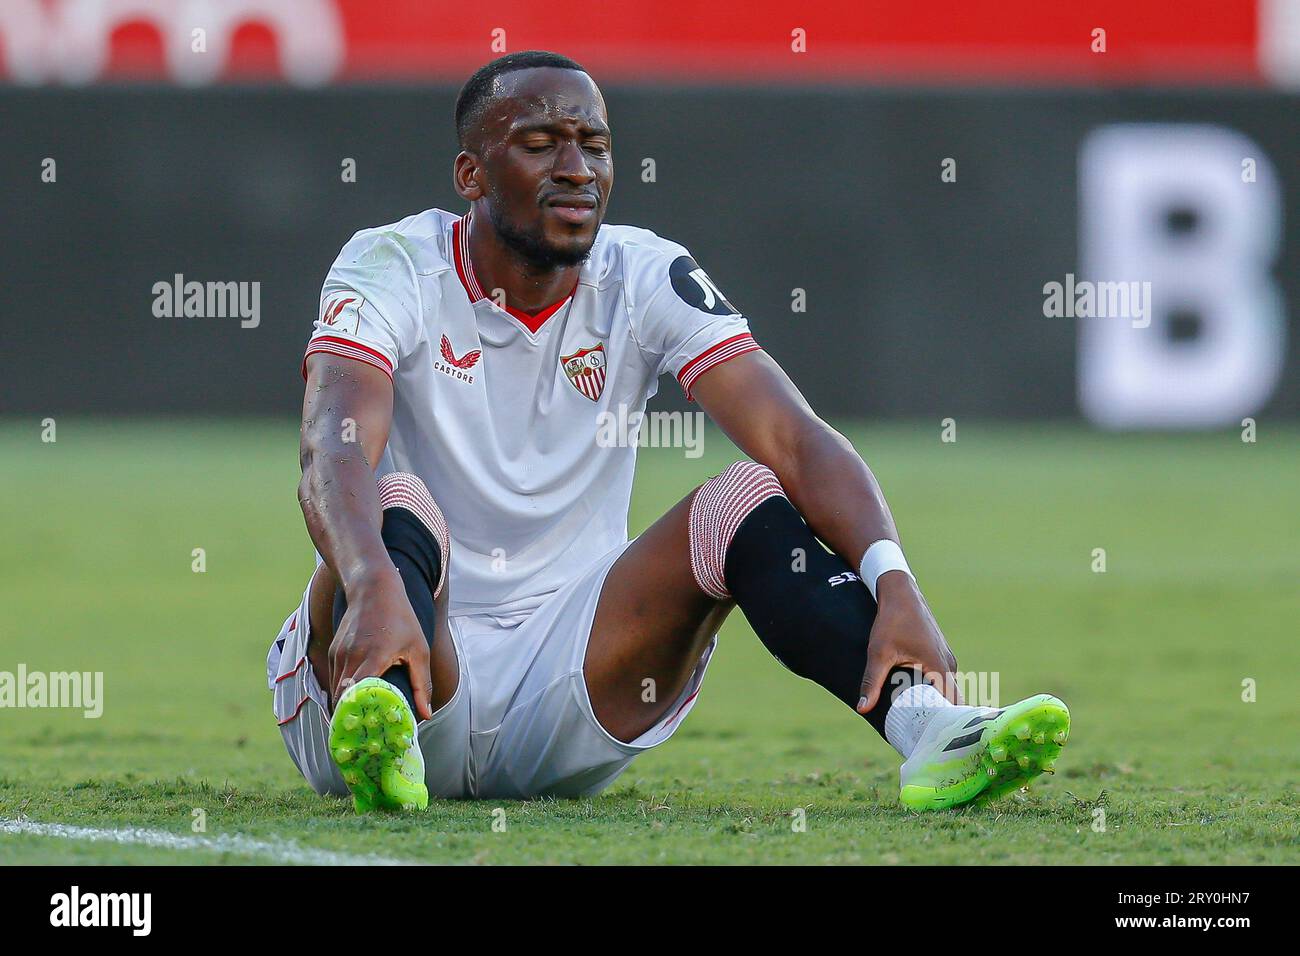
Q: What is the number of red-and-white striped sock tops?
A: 2